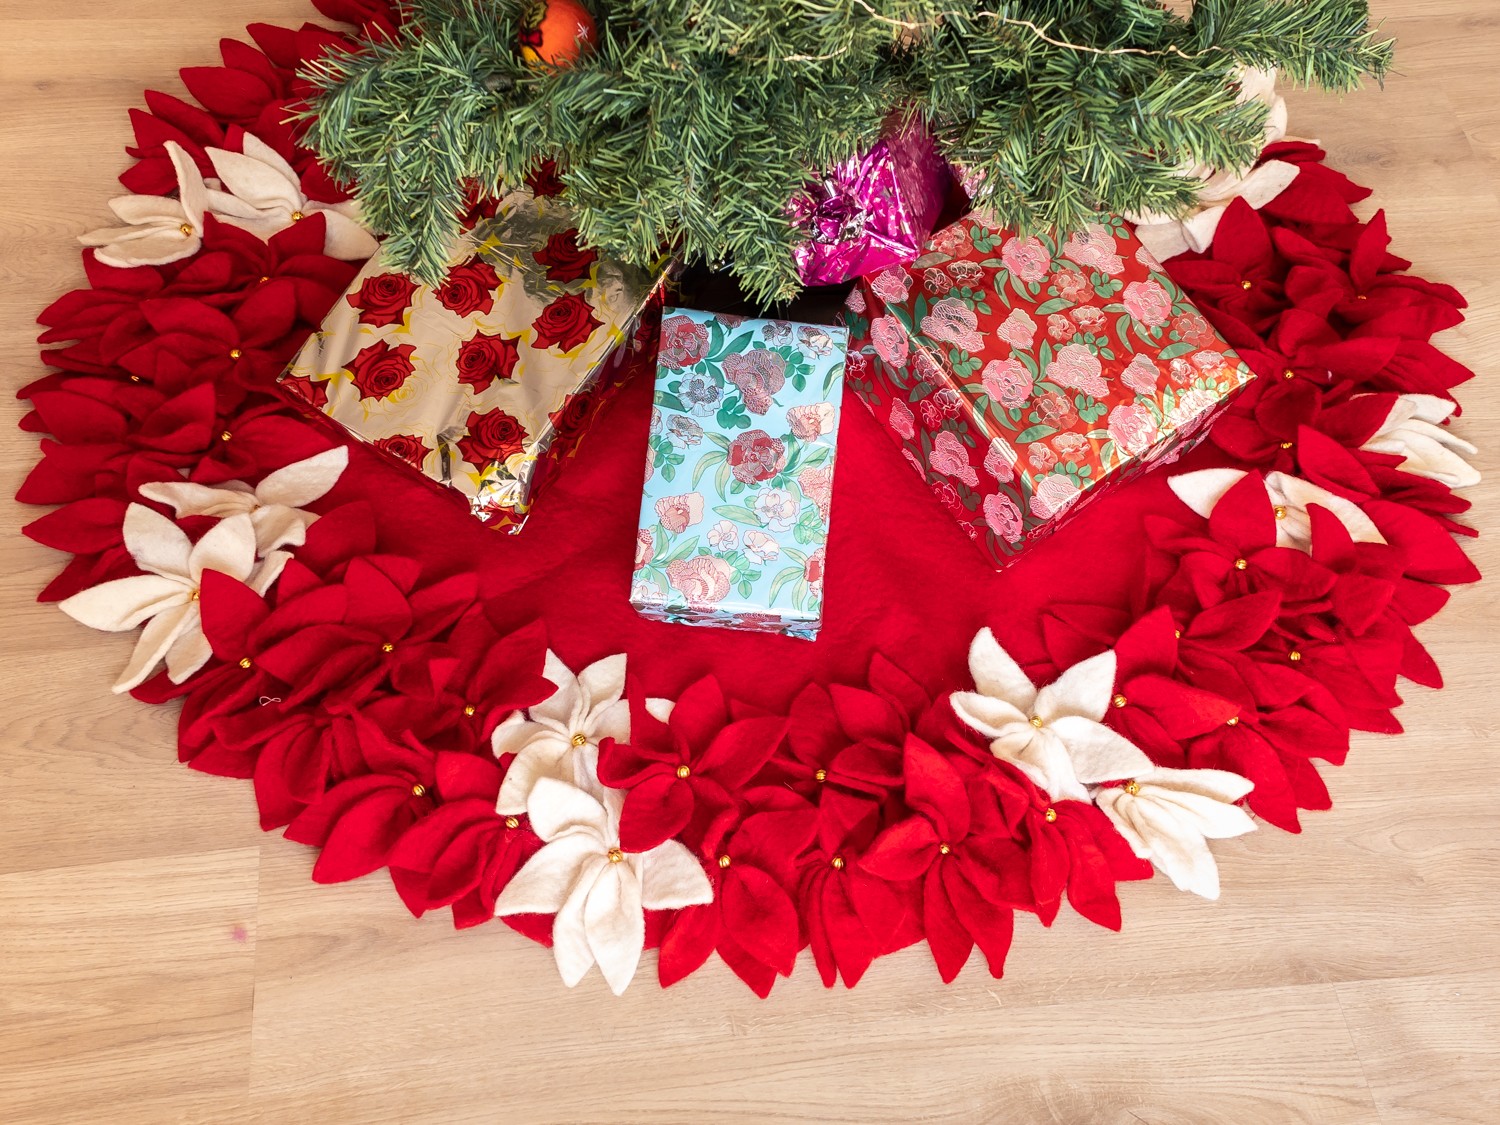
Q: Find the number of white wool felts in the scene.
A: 12